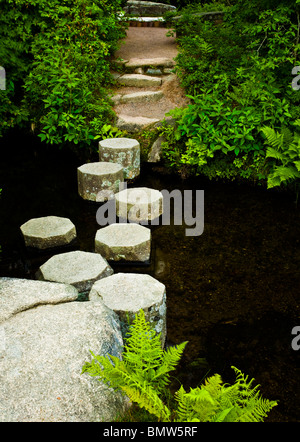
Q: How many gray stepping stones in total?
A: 7